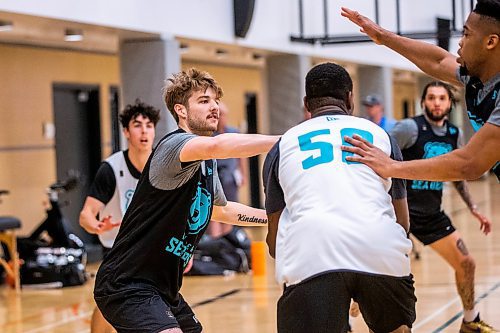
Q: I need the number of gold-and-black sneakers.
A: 1